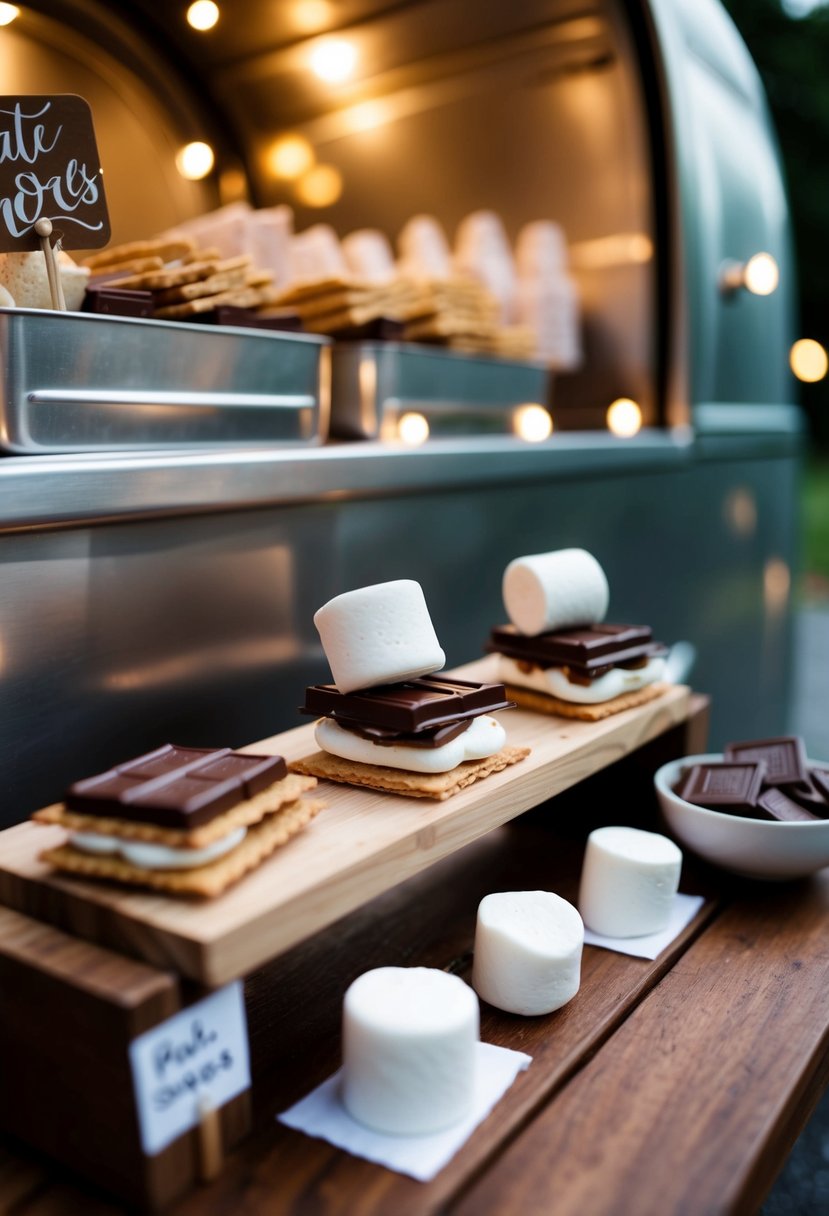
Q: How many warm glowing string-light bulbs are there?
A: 12